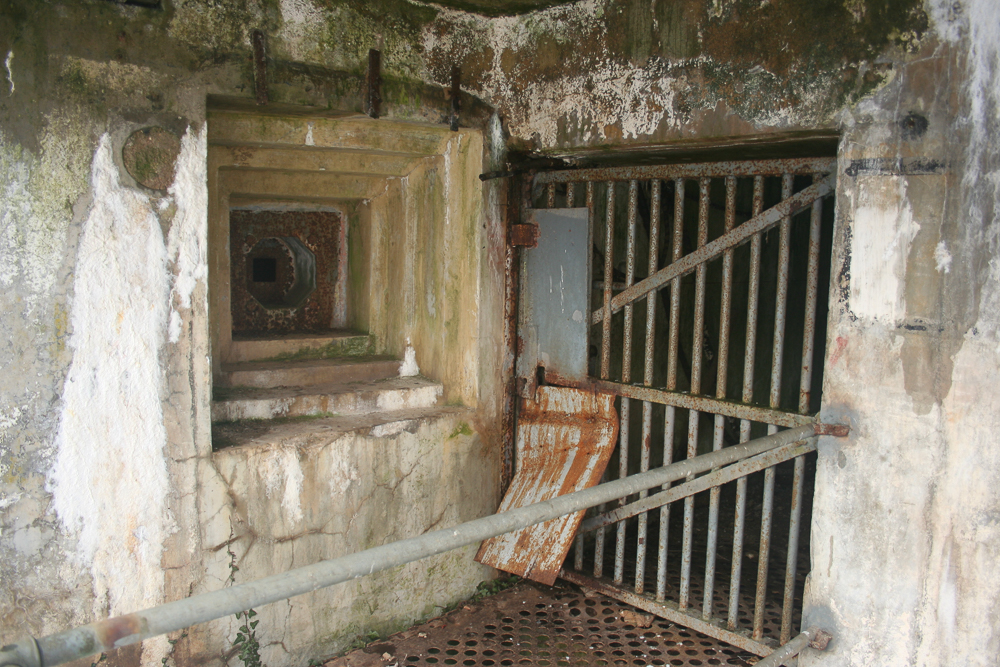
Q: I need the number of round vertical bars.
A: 12